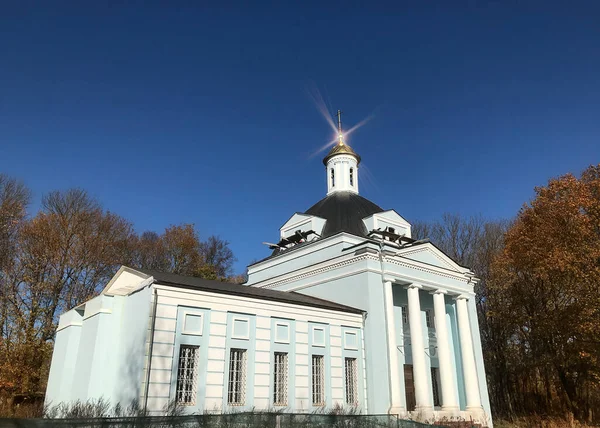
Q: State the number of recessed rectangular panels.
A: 5